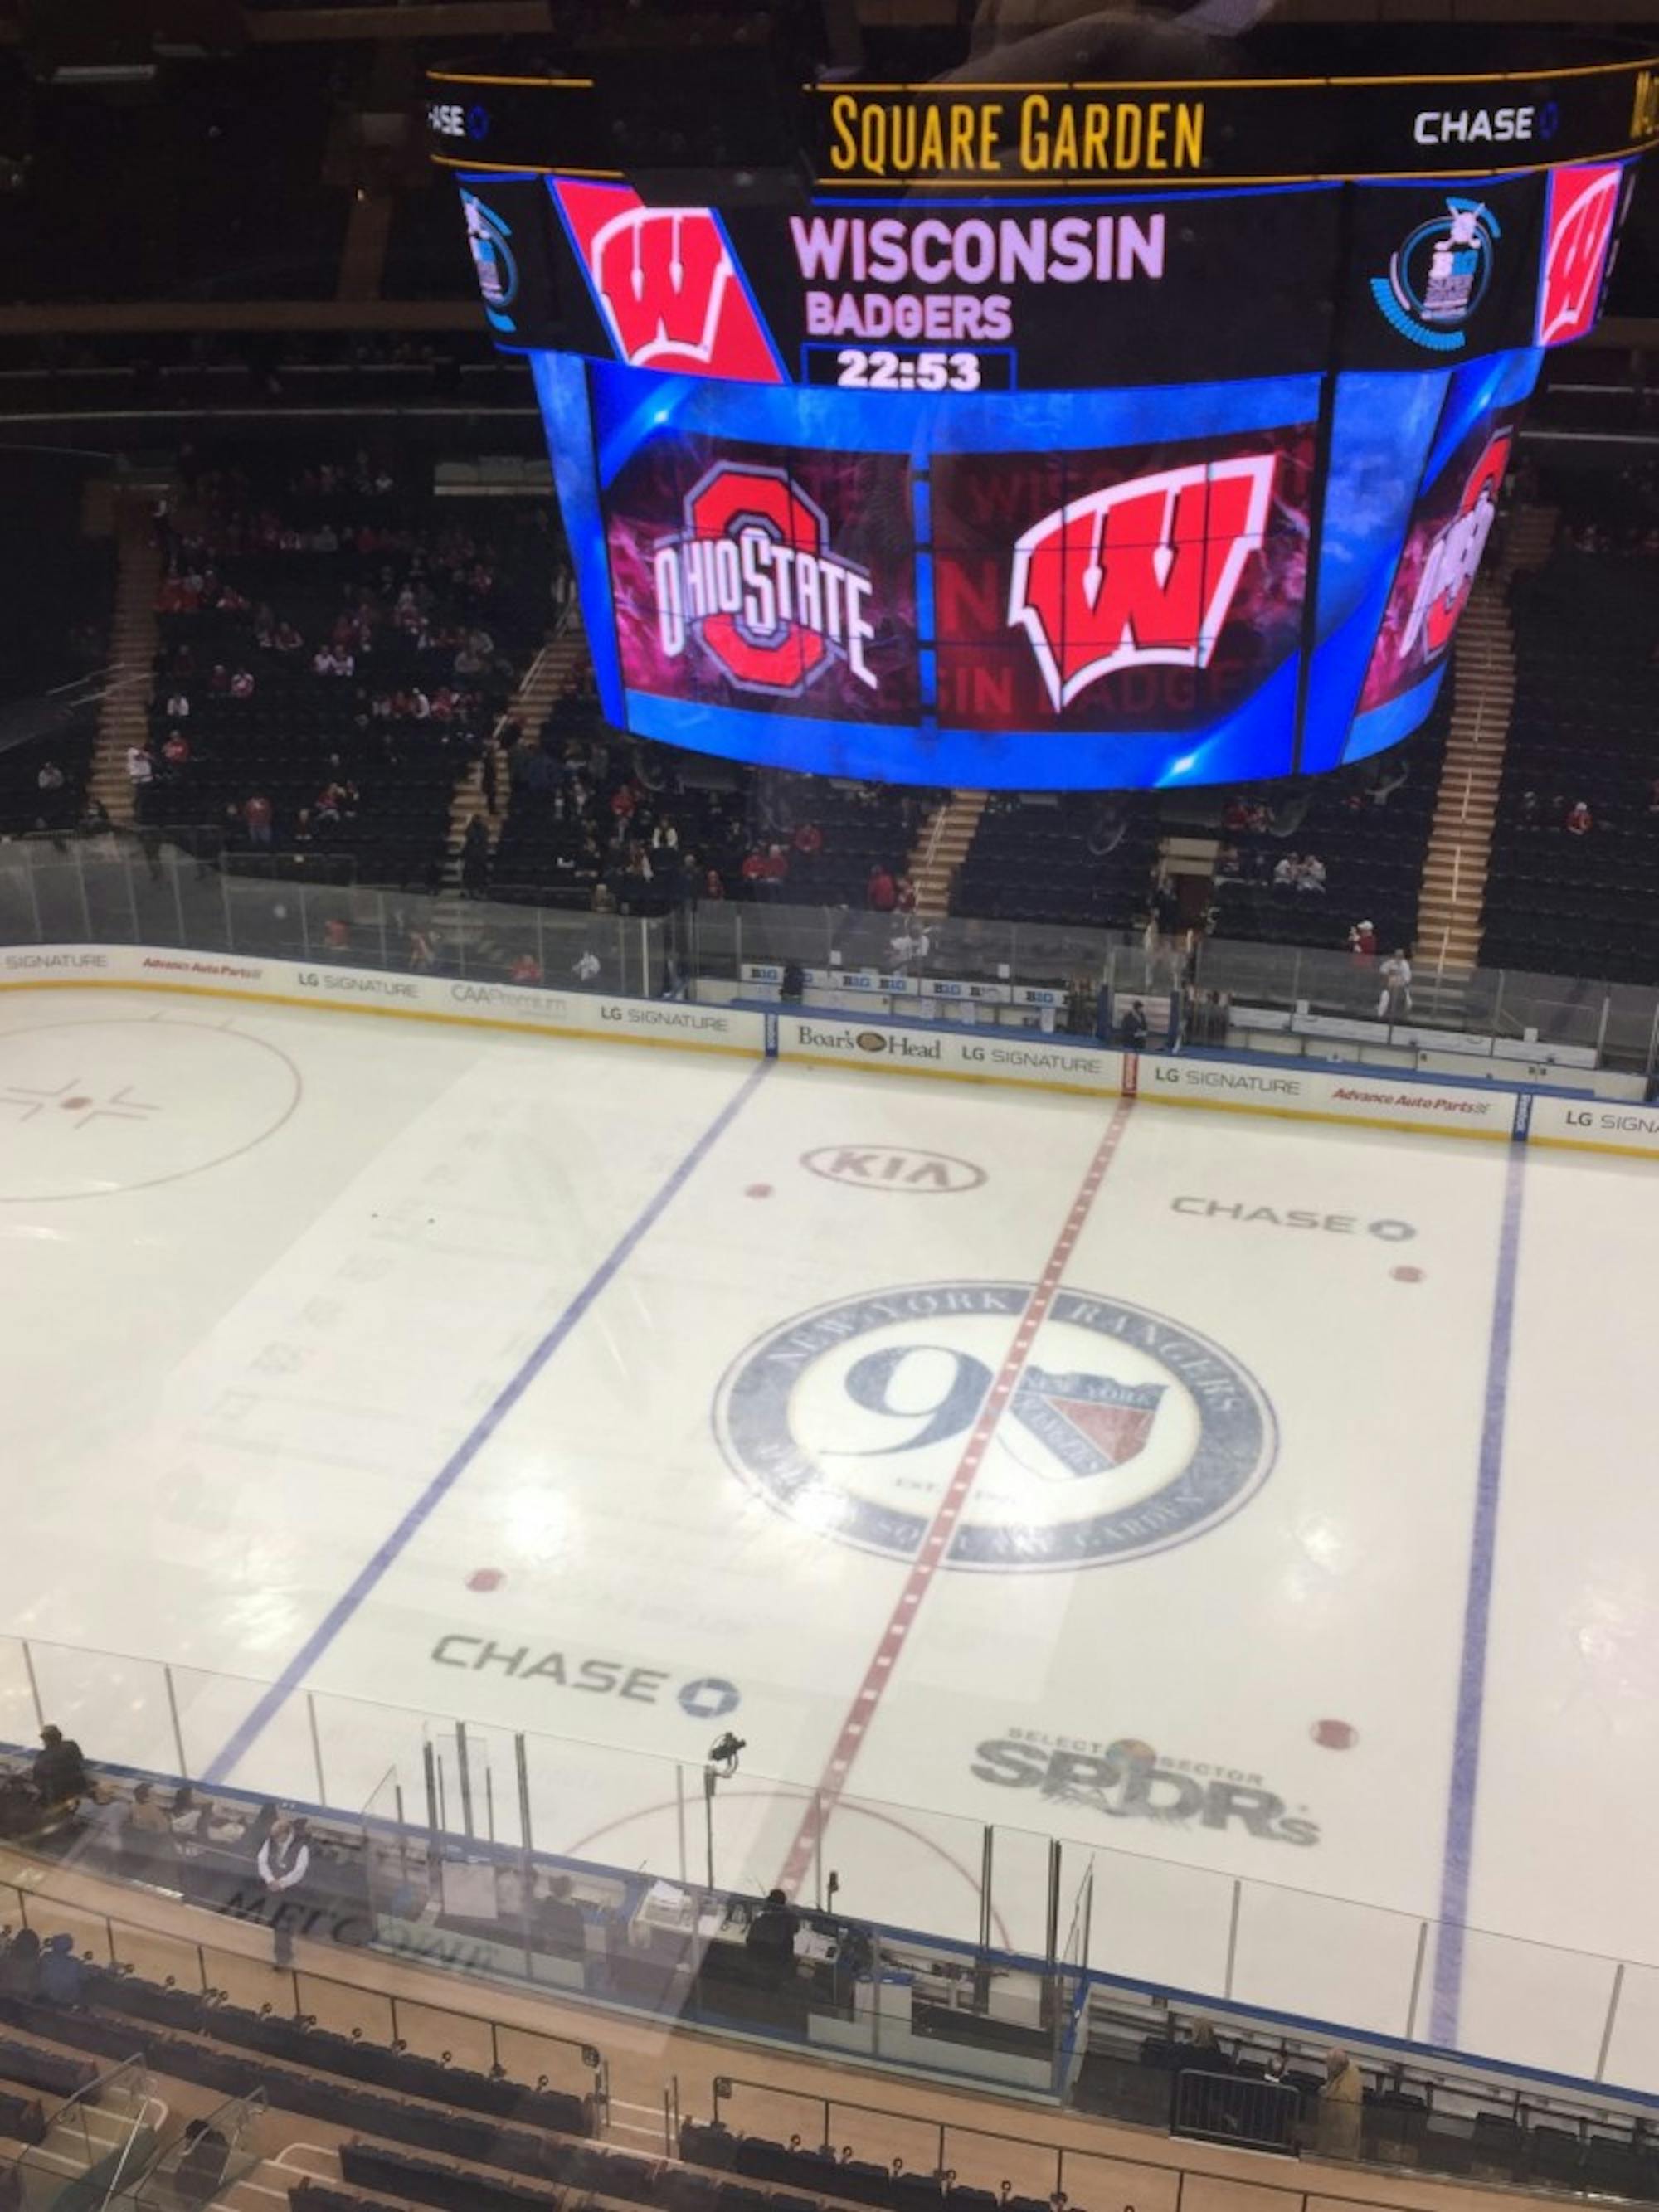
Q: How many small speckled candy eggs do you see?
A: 0